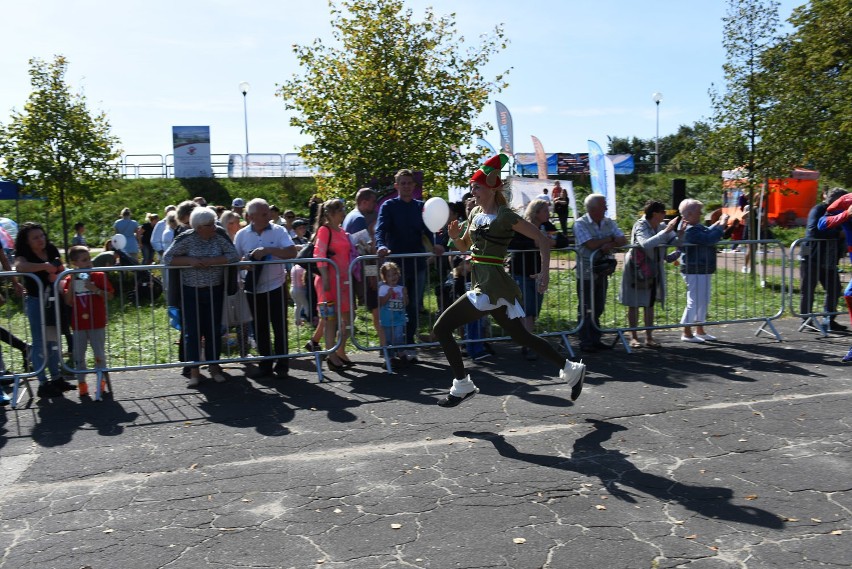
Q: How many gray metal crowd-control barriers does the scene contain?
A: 5